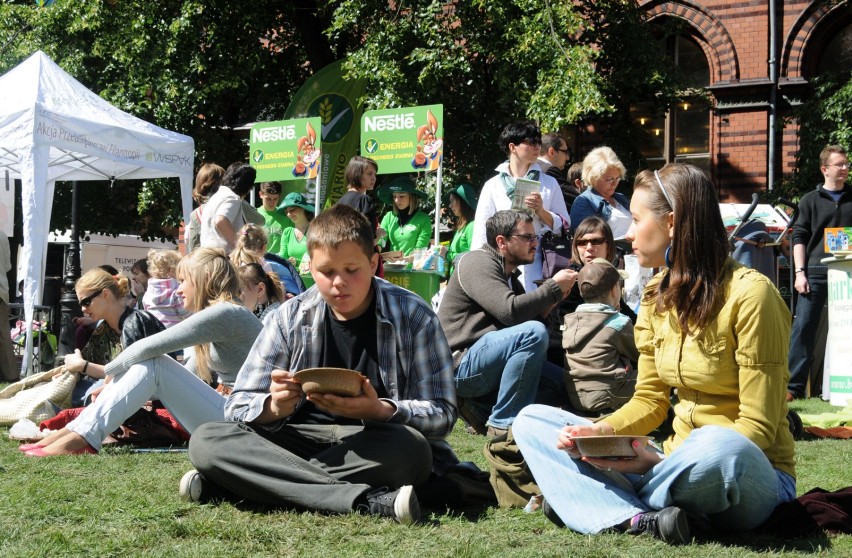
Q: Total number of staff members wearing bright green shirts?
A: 4